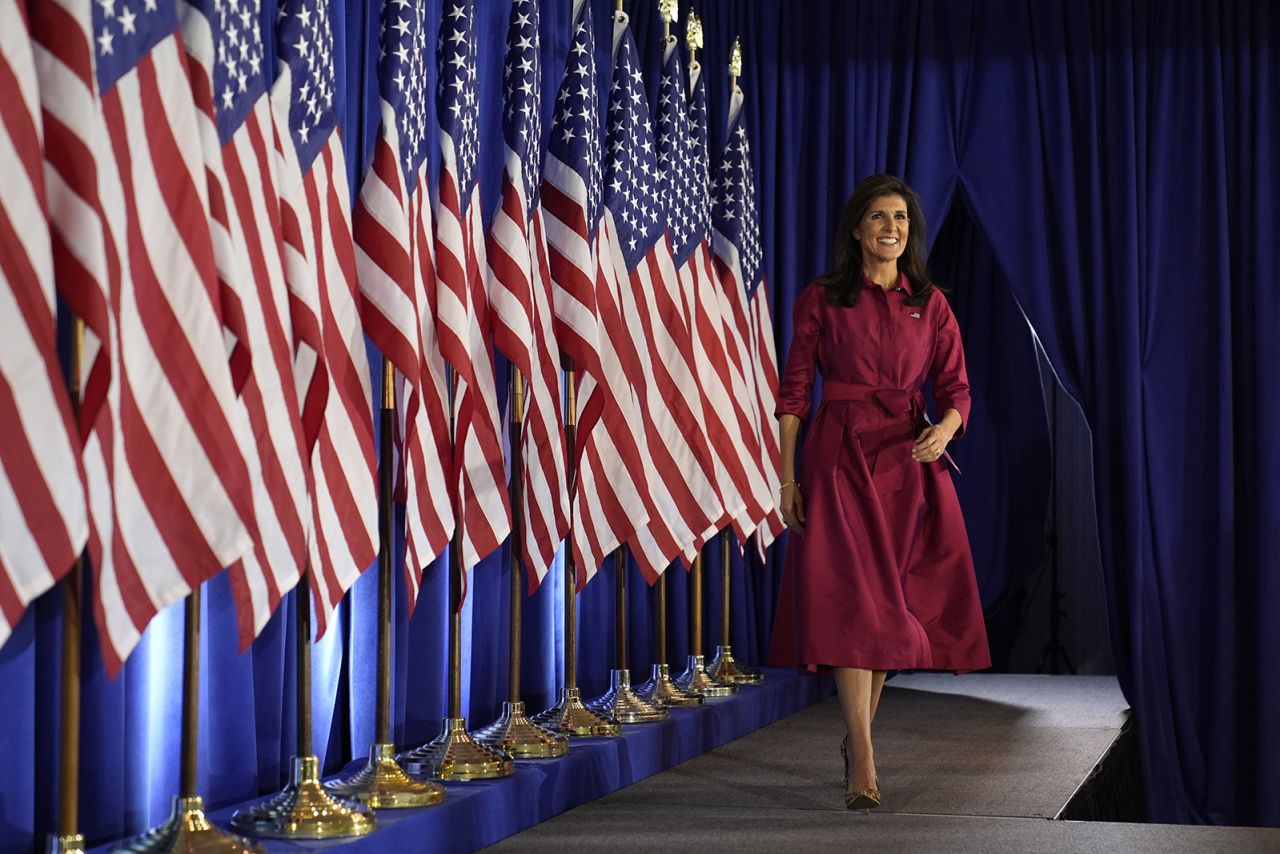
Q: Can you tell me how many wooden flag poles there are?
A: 11